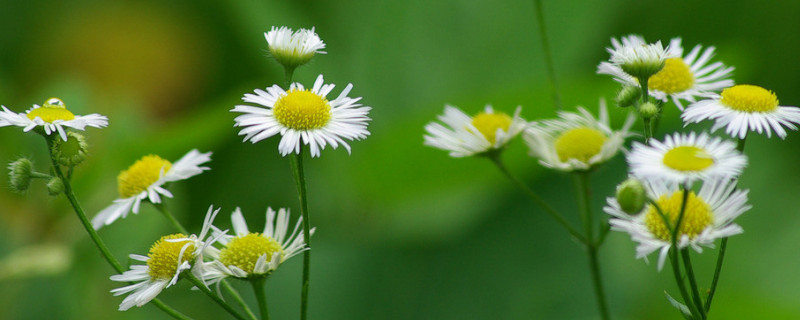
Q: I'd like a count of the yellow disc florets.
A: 11